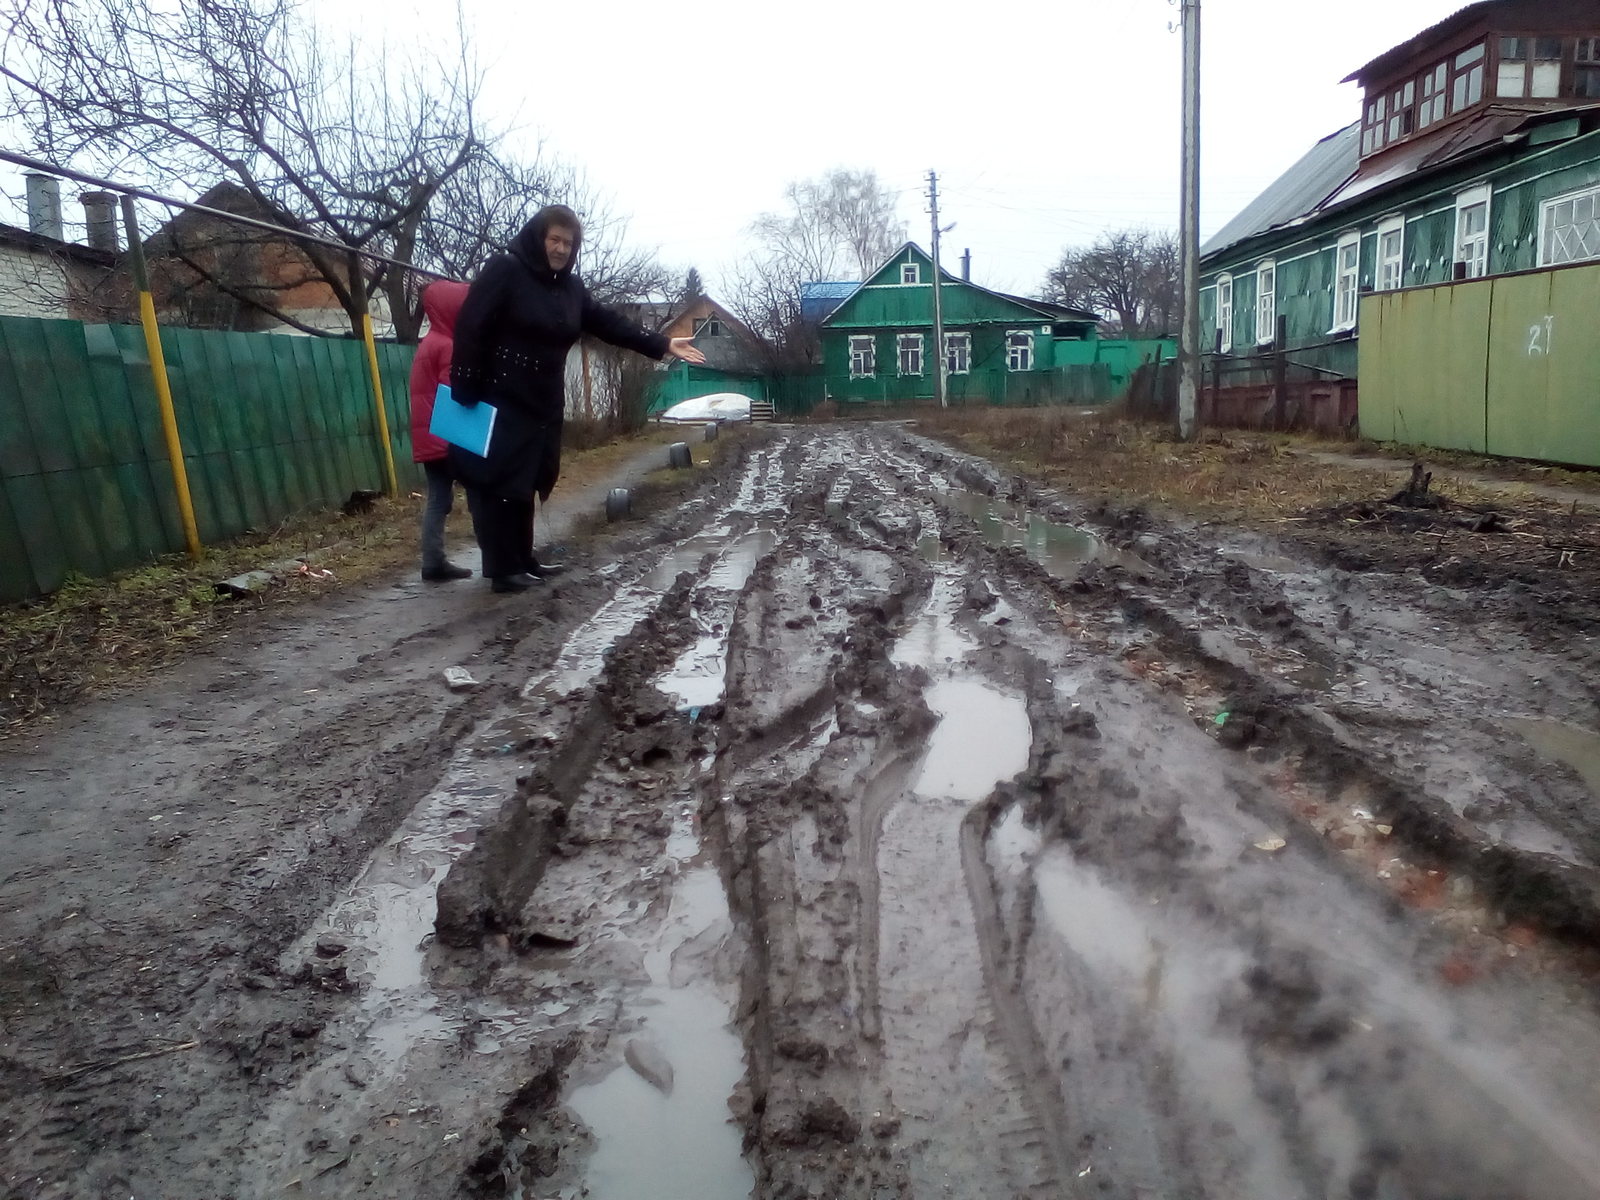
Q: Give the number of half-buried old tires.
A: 3